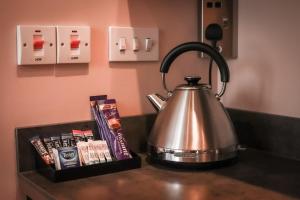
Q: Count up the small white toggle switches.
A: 3